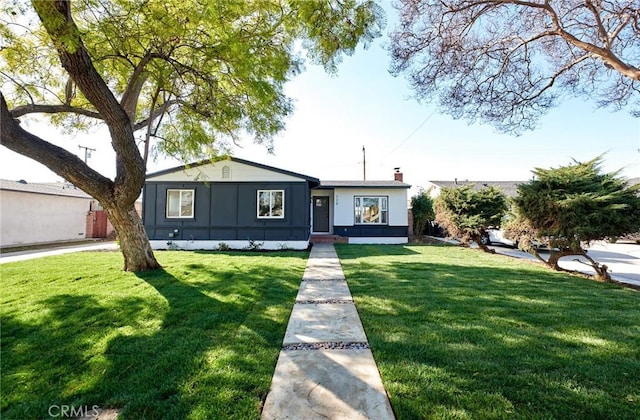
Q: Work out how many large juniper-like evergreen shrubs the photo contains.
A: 2